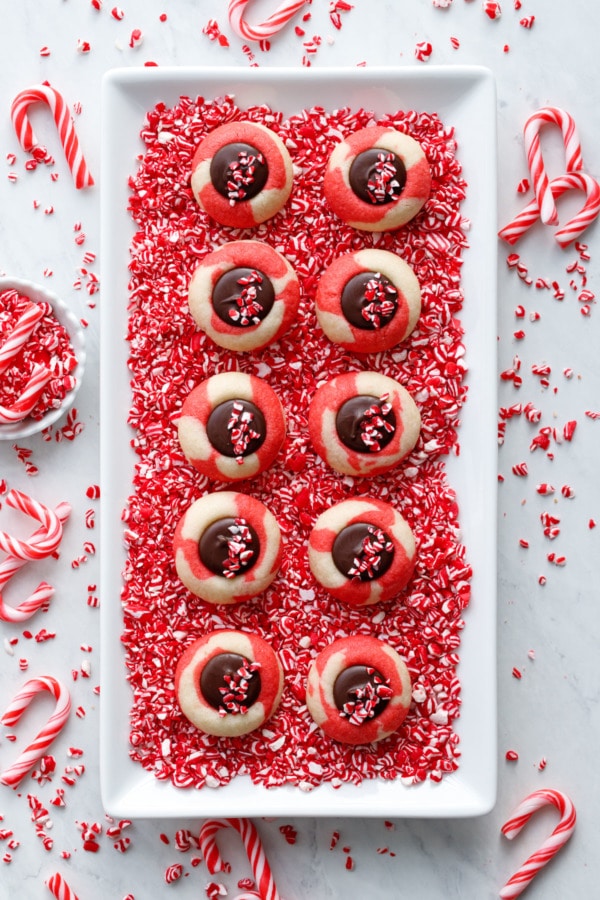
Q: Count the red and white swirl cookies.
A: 10